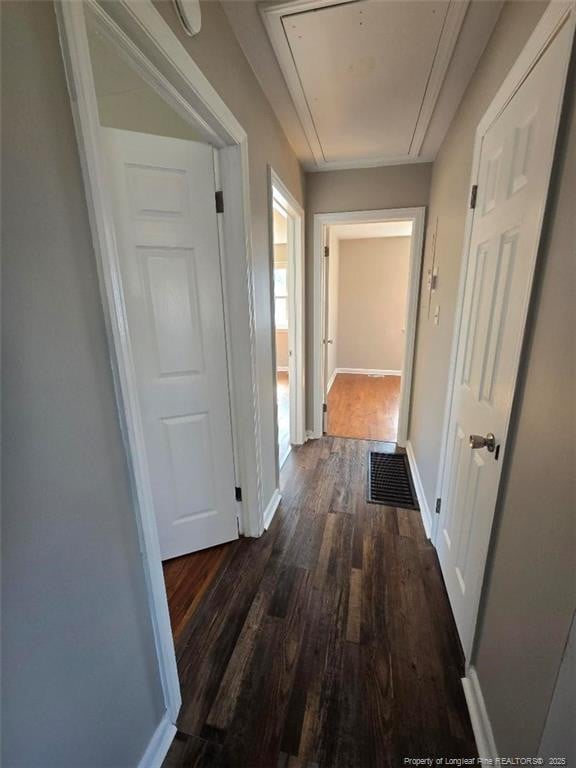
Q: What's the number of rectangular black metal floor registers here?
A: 1